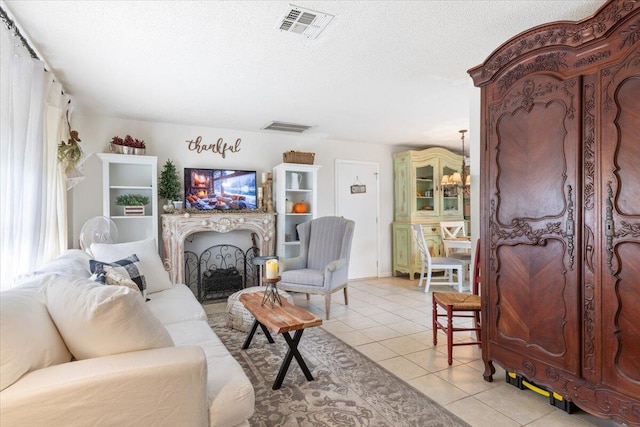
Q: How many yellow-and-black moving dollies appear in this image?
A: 1